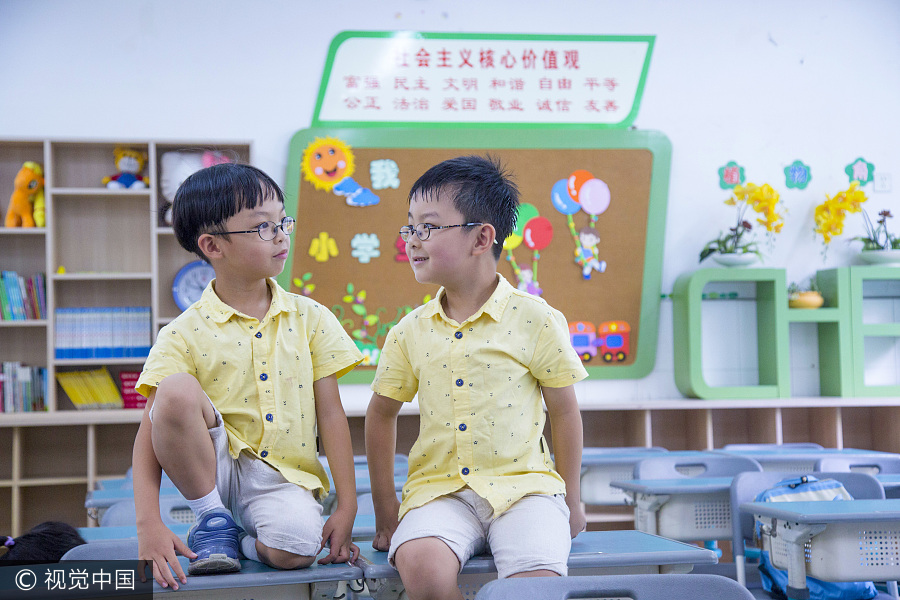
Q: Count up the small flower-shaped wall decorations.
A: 3